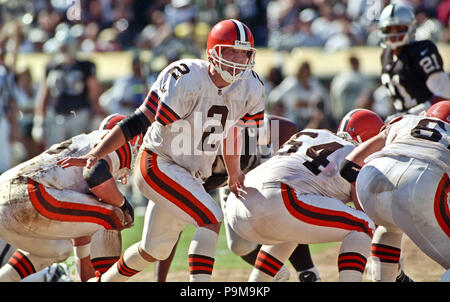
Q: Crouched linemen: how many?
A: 3